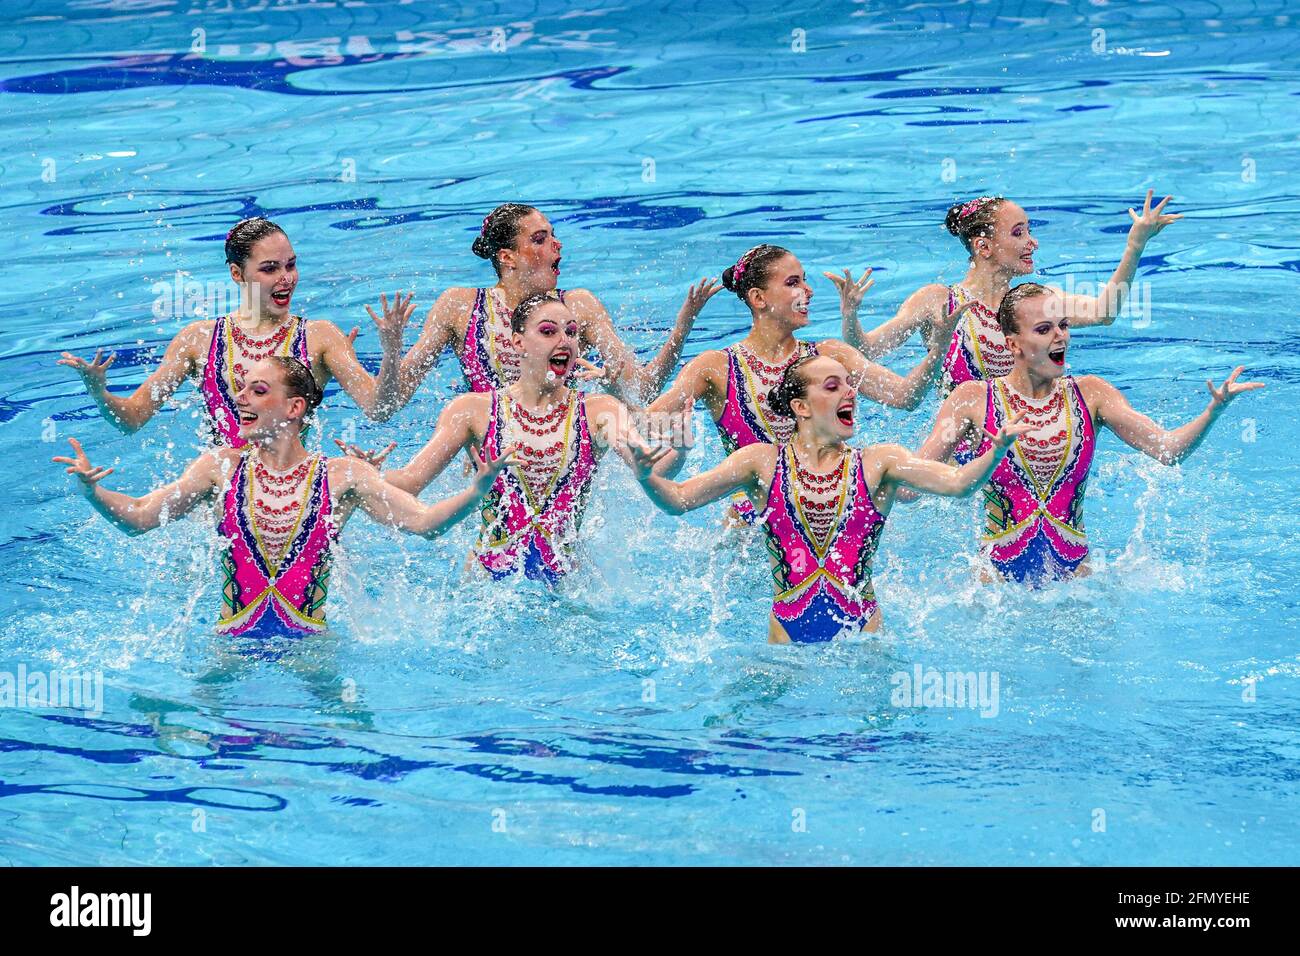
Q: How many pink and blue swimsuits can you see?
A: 8